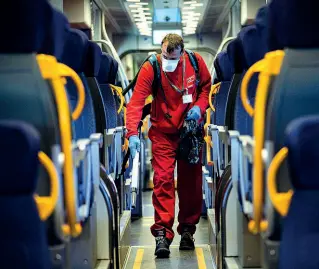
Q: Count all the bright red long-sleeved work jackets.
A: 1